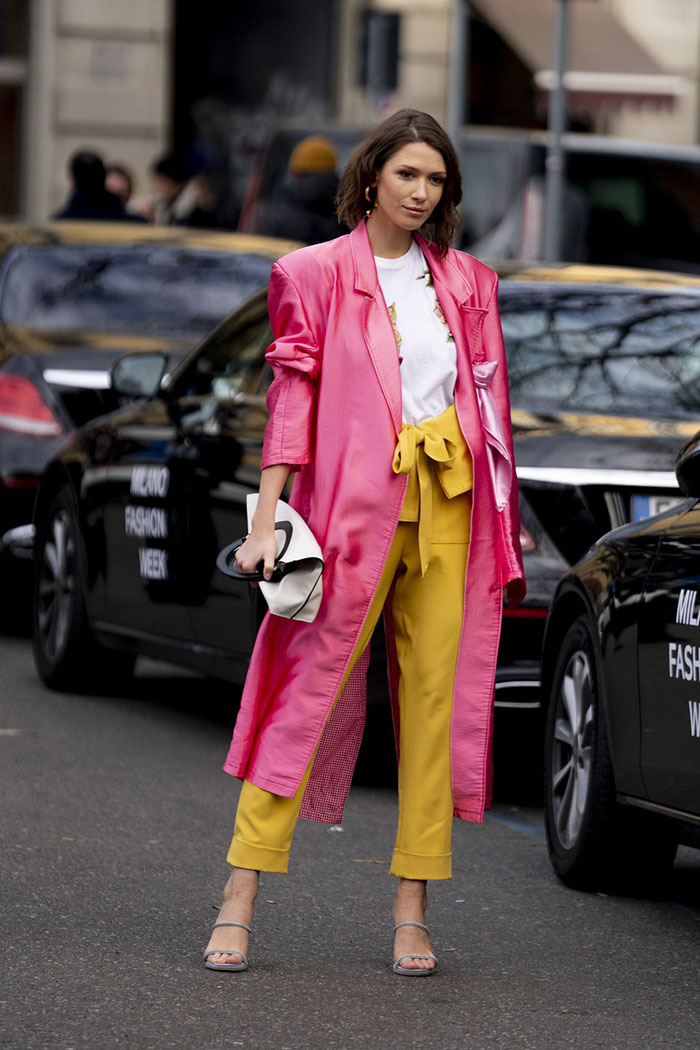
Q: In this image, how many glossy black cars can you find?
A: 3